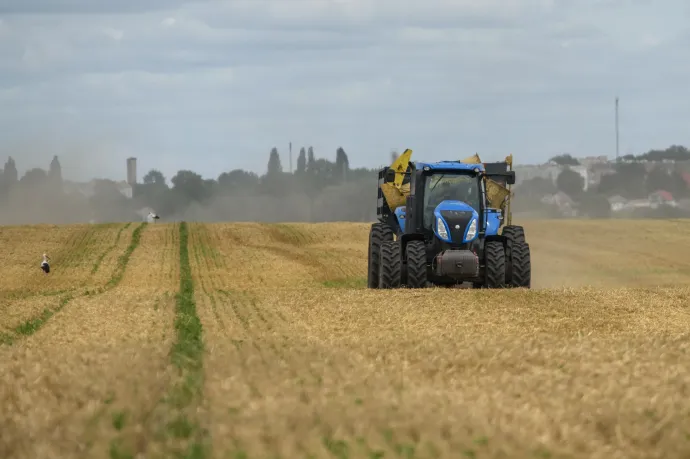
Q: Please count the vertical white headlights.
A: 2